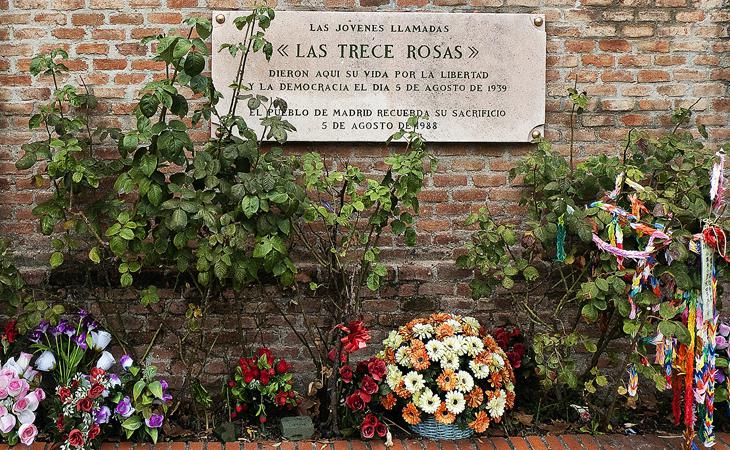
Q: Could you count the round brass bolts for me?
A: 4